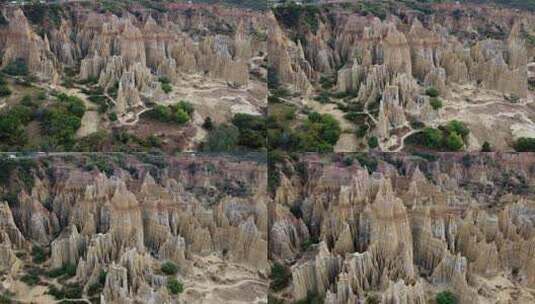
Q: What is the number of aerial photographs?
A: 4